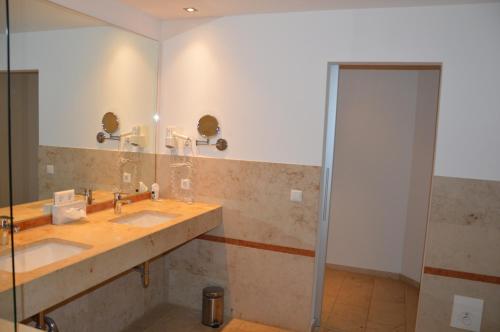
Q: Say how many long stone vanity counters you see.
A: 1